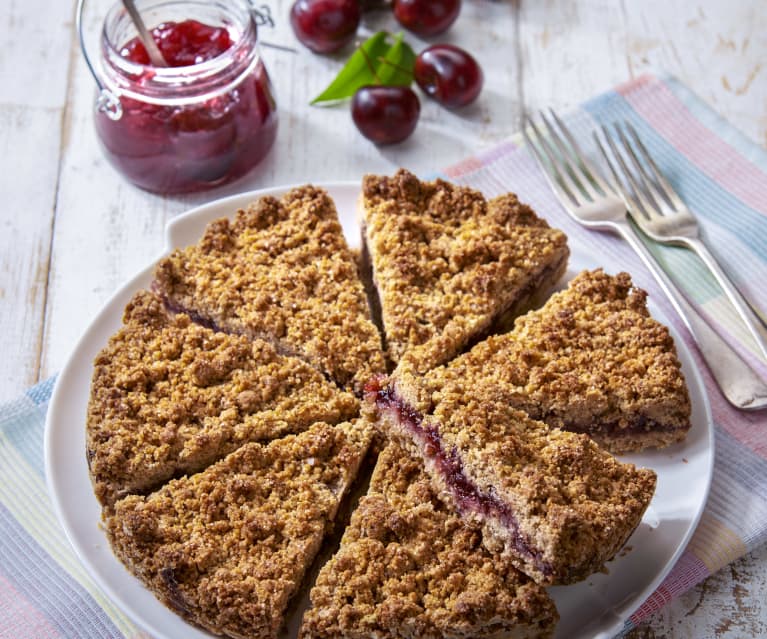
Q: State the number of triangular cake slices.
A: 7